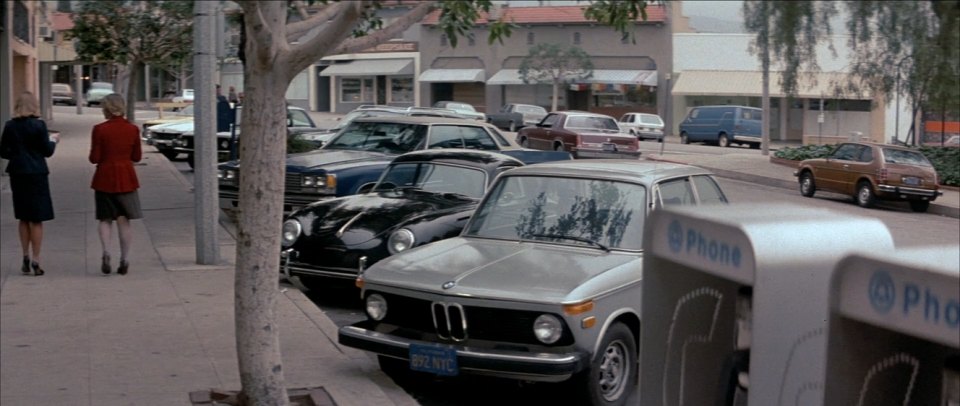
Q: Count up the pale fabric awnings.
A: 4